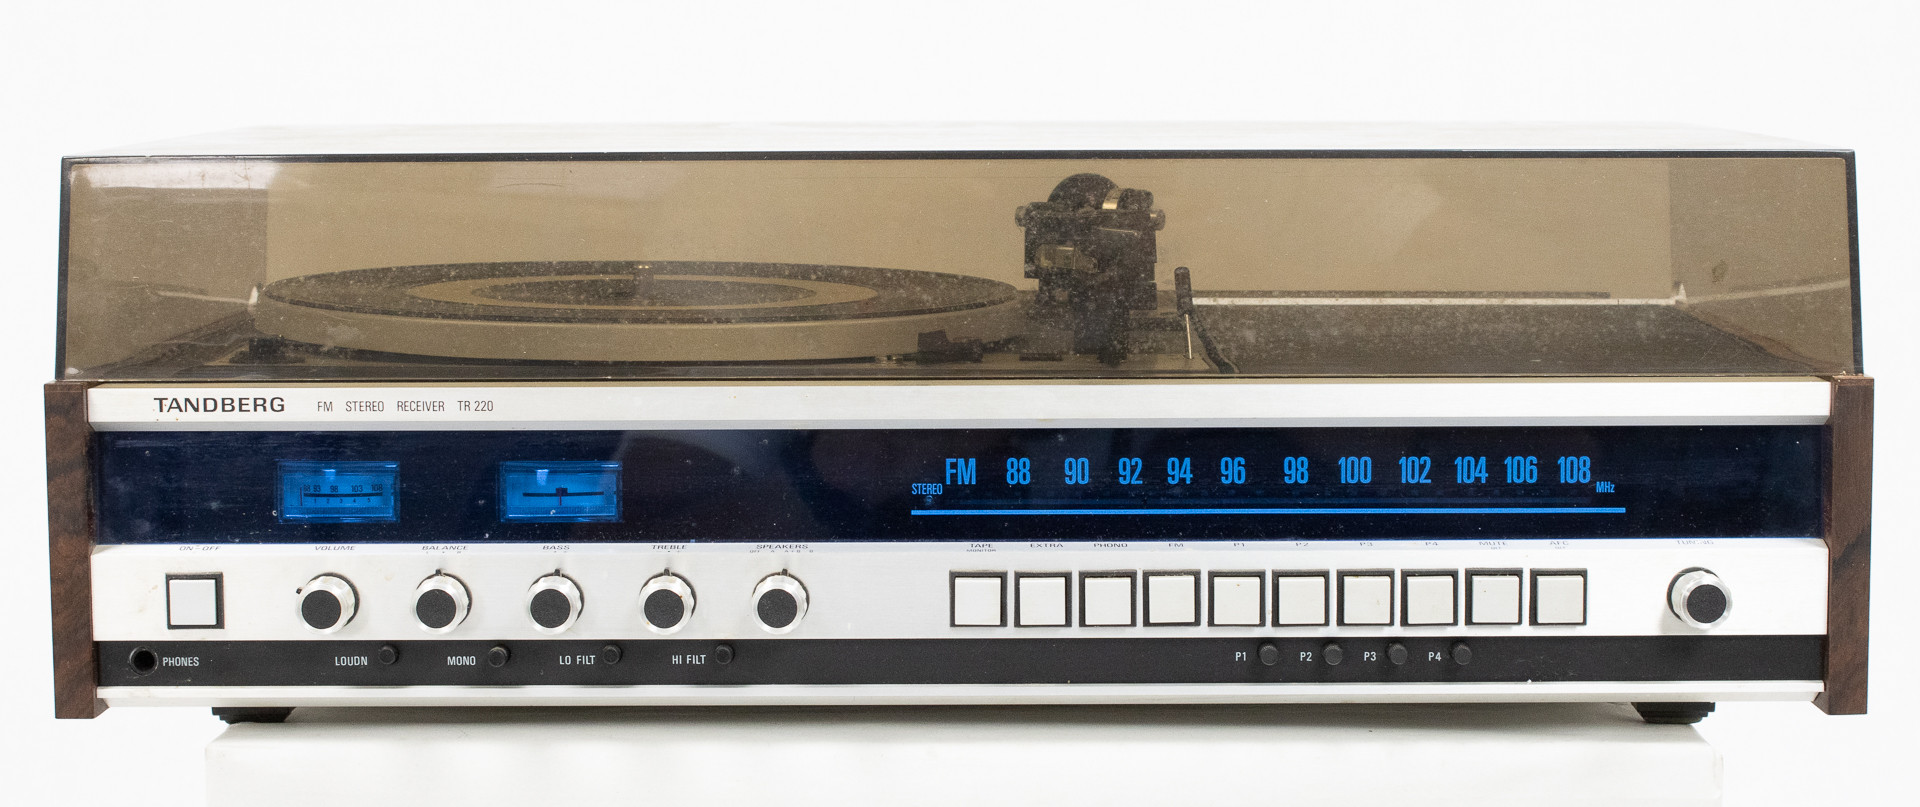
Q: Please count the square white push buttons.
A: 11